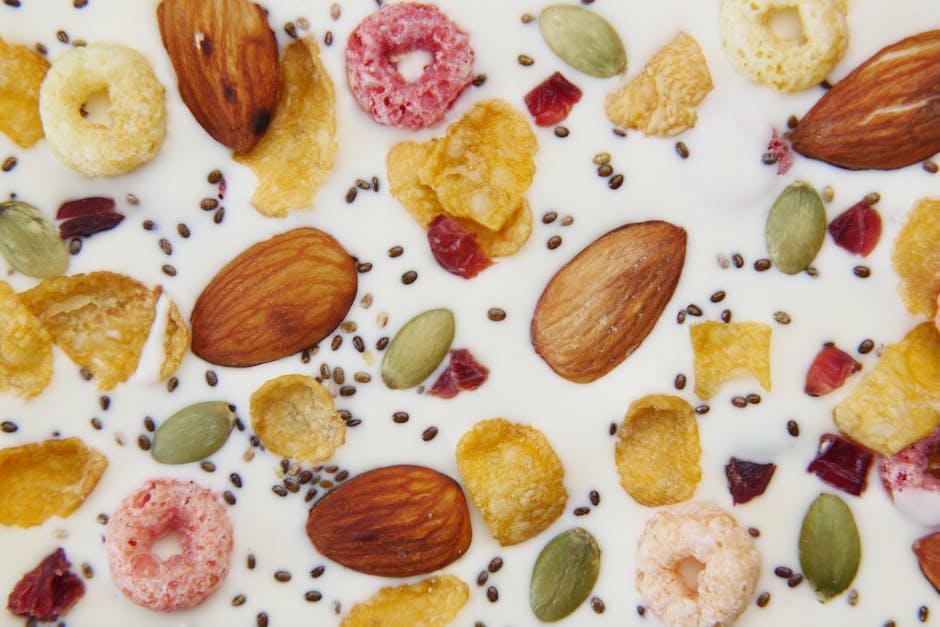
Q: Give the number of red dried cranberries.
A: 9